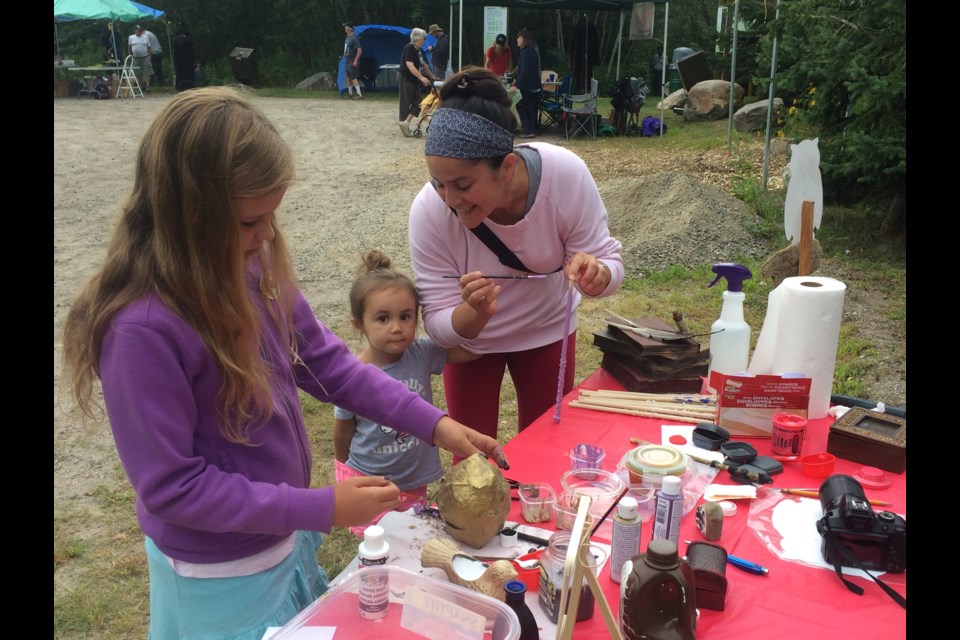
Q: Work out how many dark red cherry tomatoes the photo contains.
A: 0